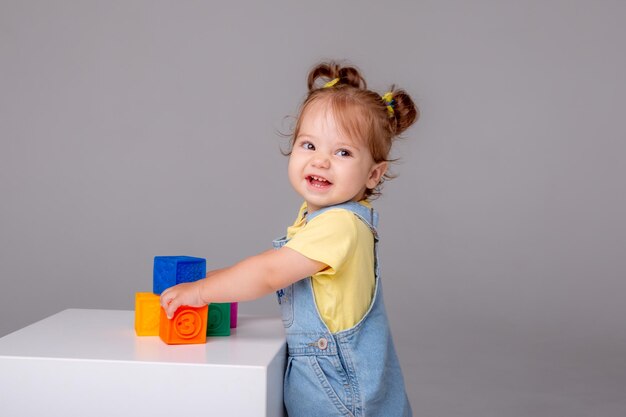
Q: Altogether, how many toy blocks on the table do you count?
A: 5